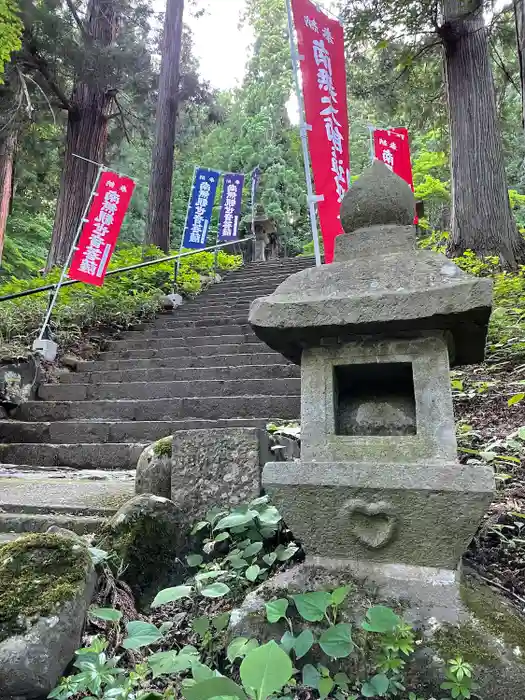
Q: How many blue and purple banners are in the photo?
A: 3